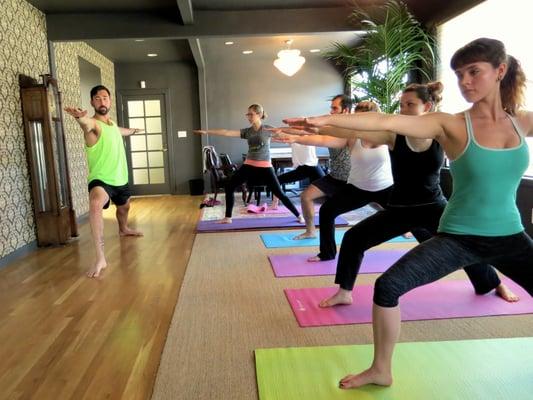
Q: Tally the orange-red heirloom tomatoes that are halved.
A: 0